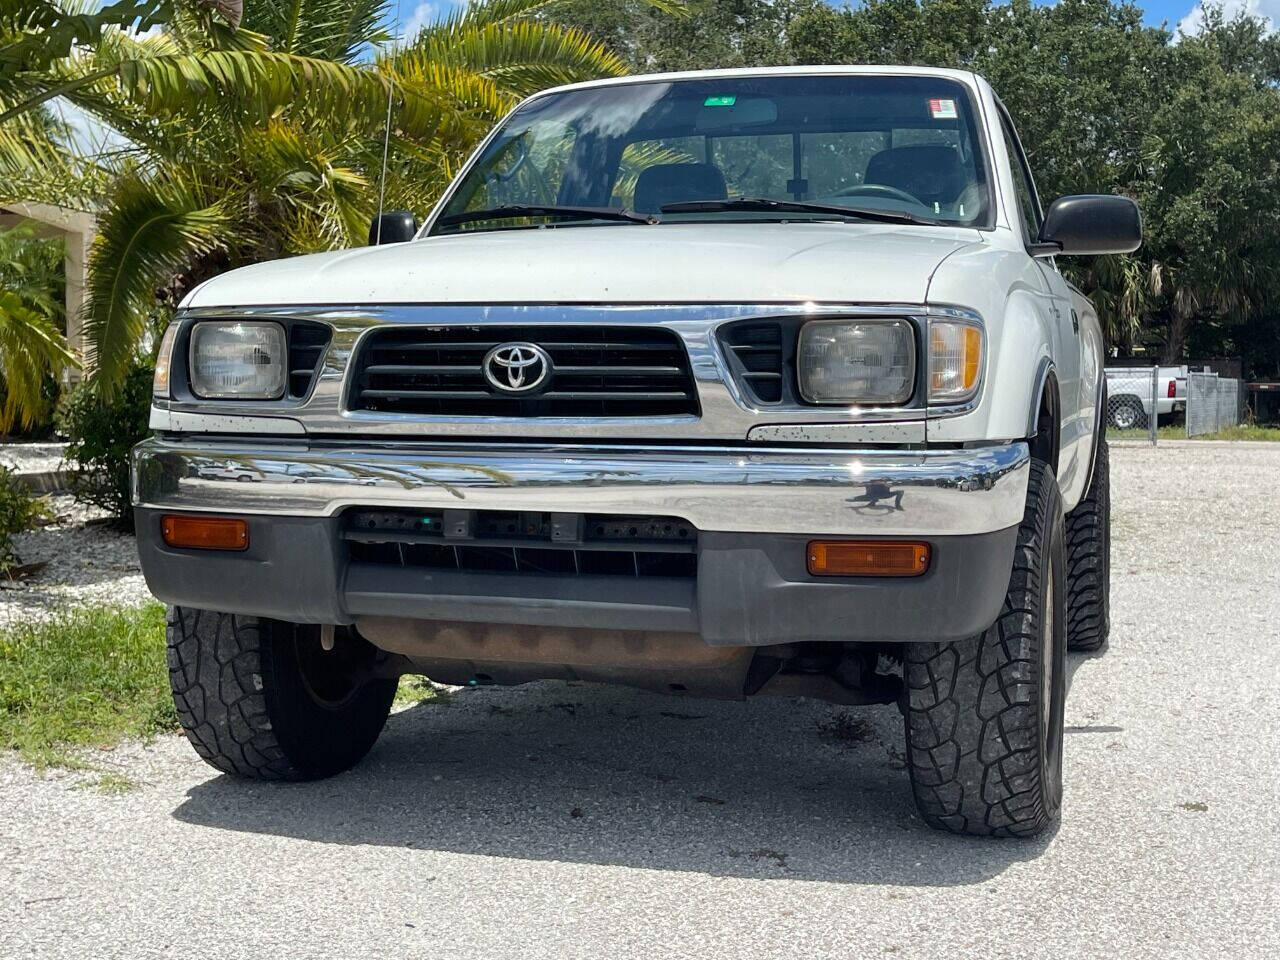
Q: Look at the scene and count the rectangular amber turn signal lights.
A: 2